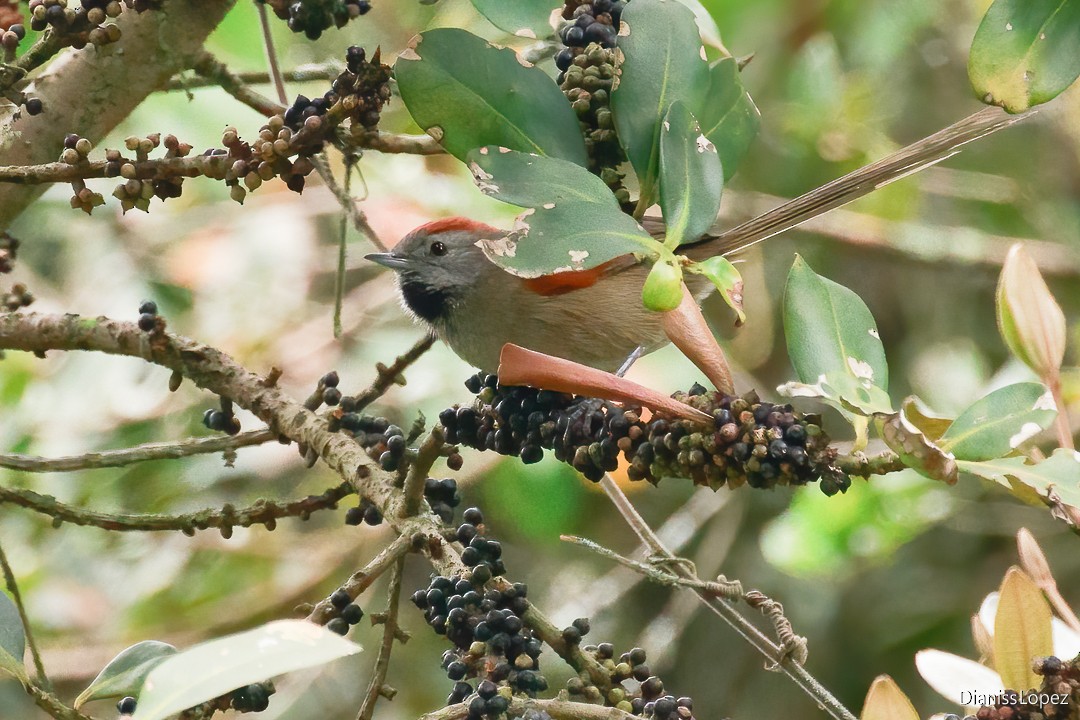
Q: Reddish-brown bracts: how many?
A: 2